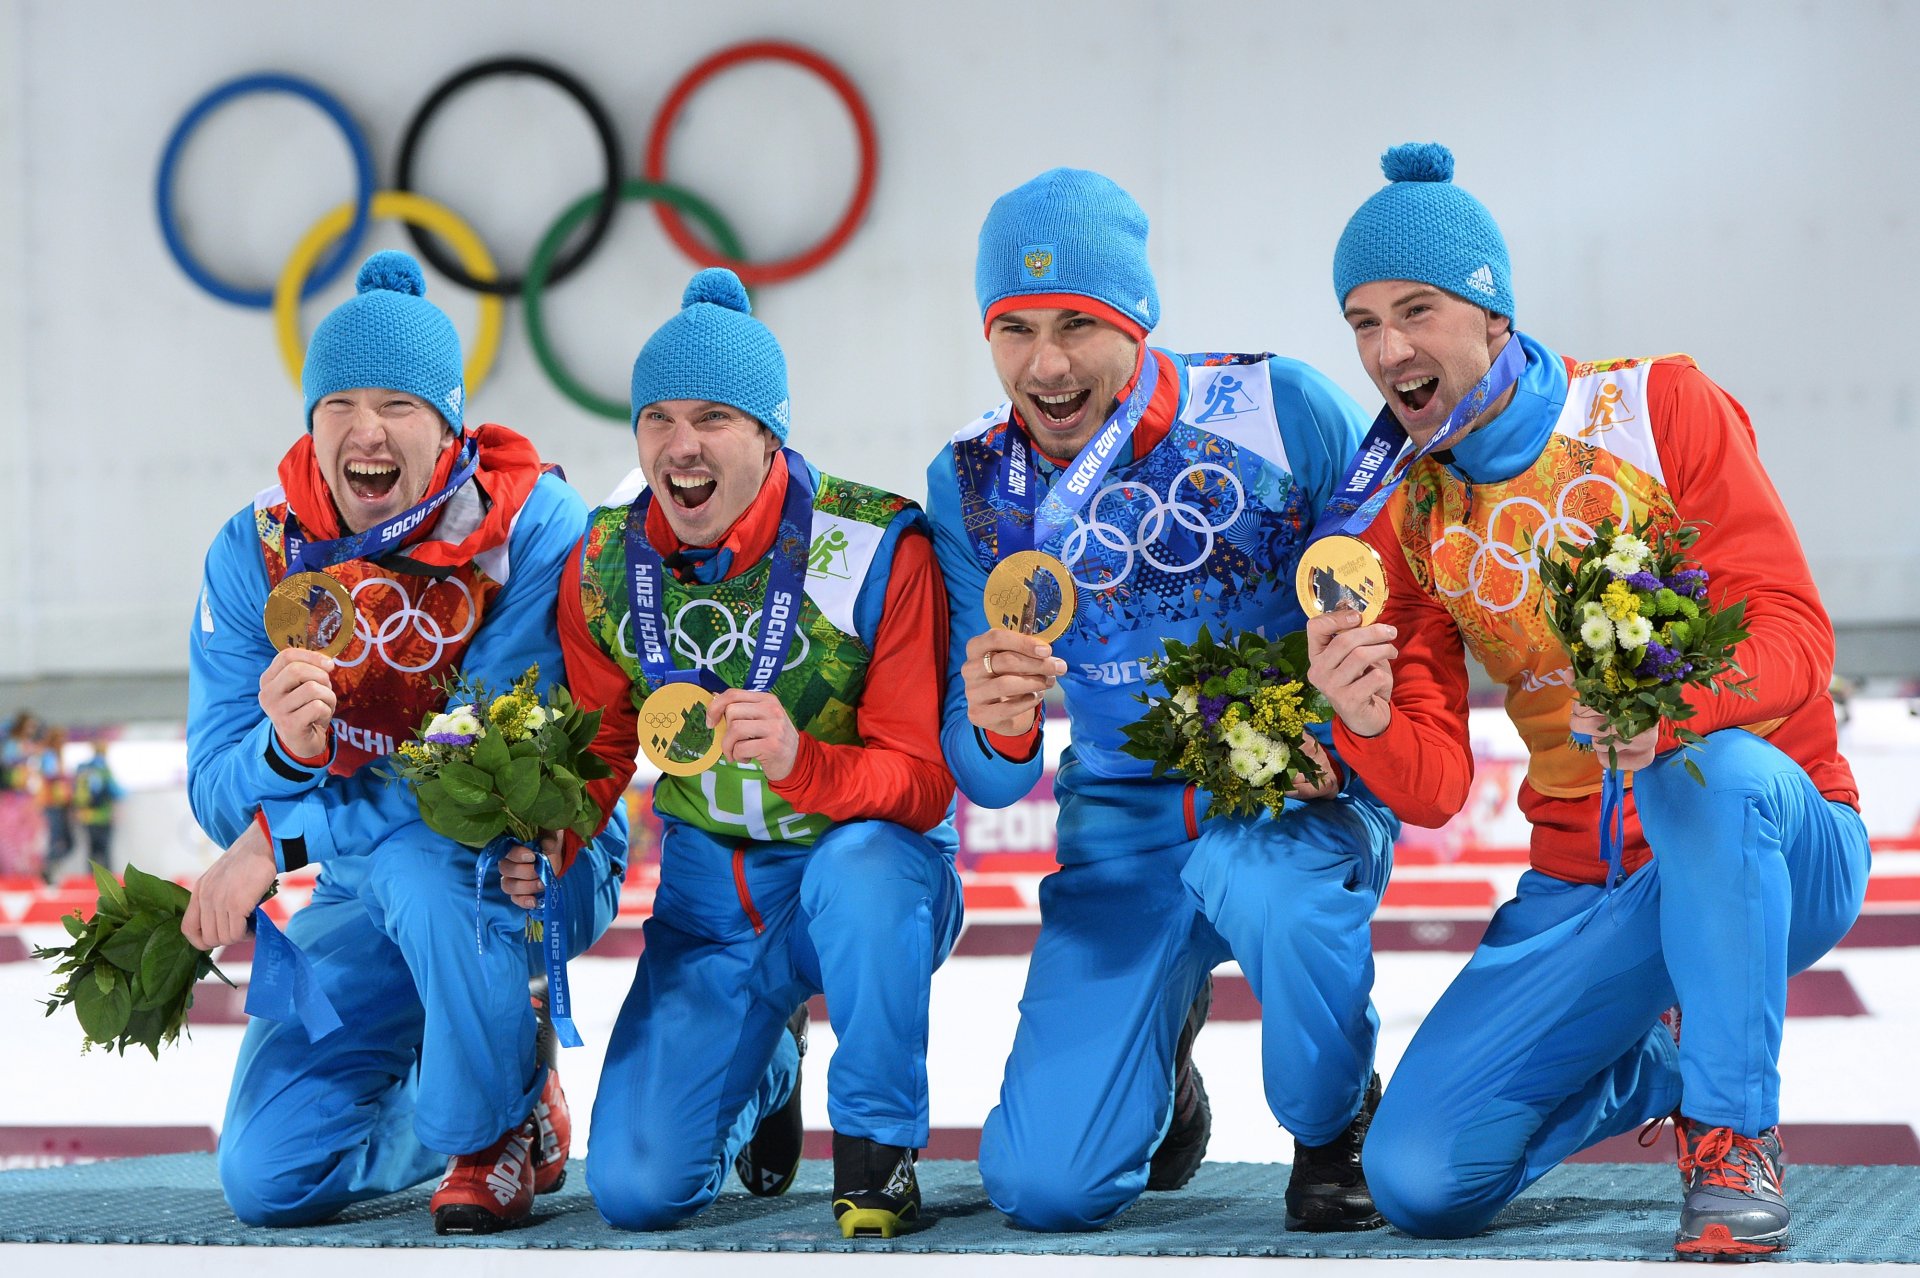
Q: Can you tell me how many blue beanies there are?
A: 4